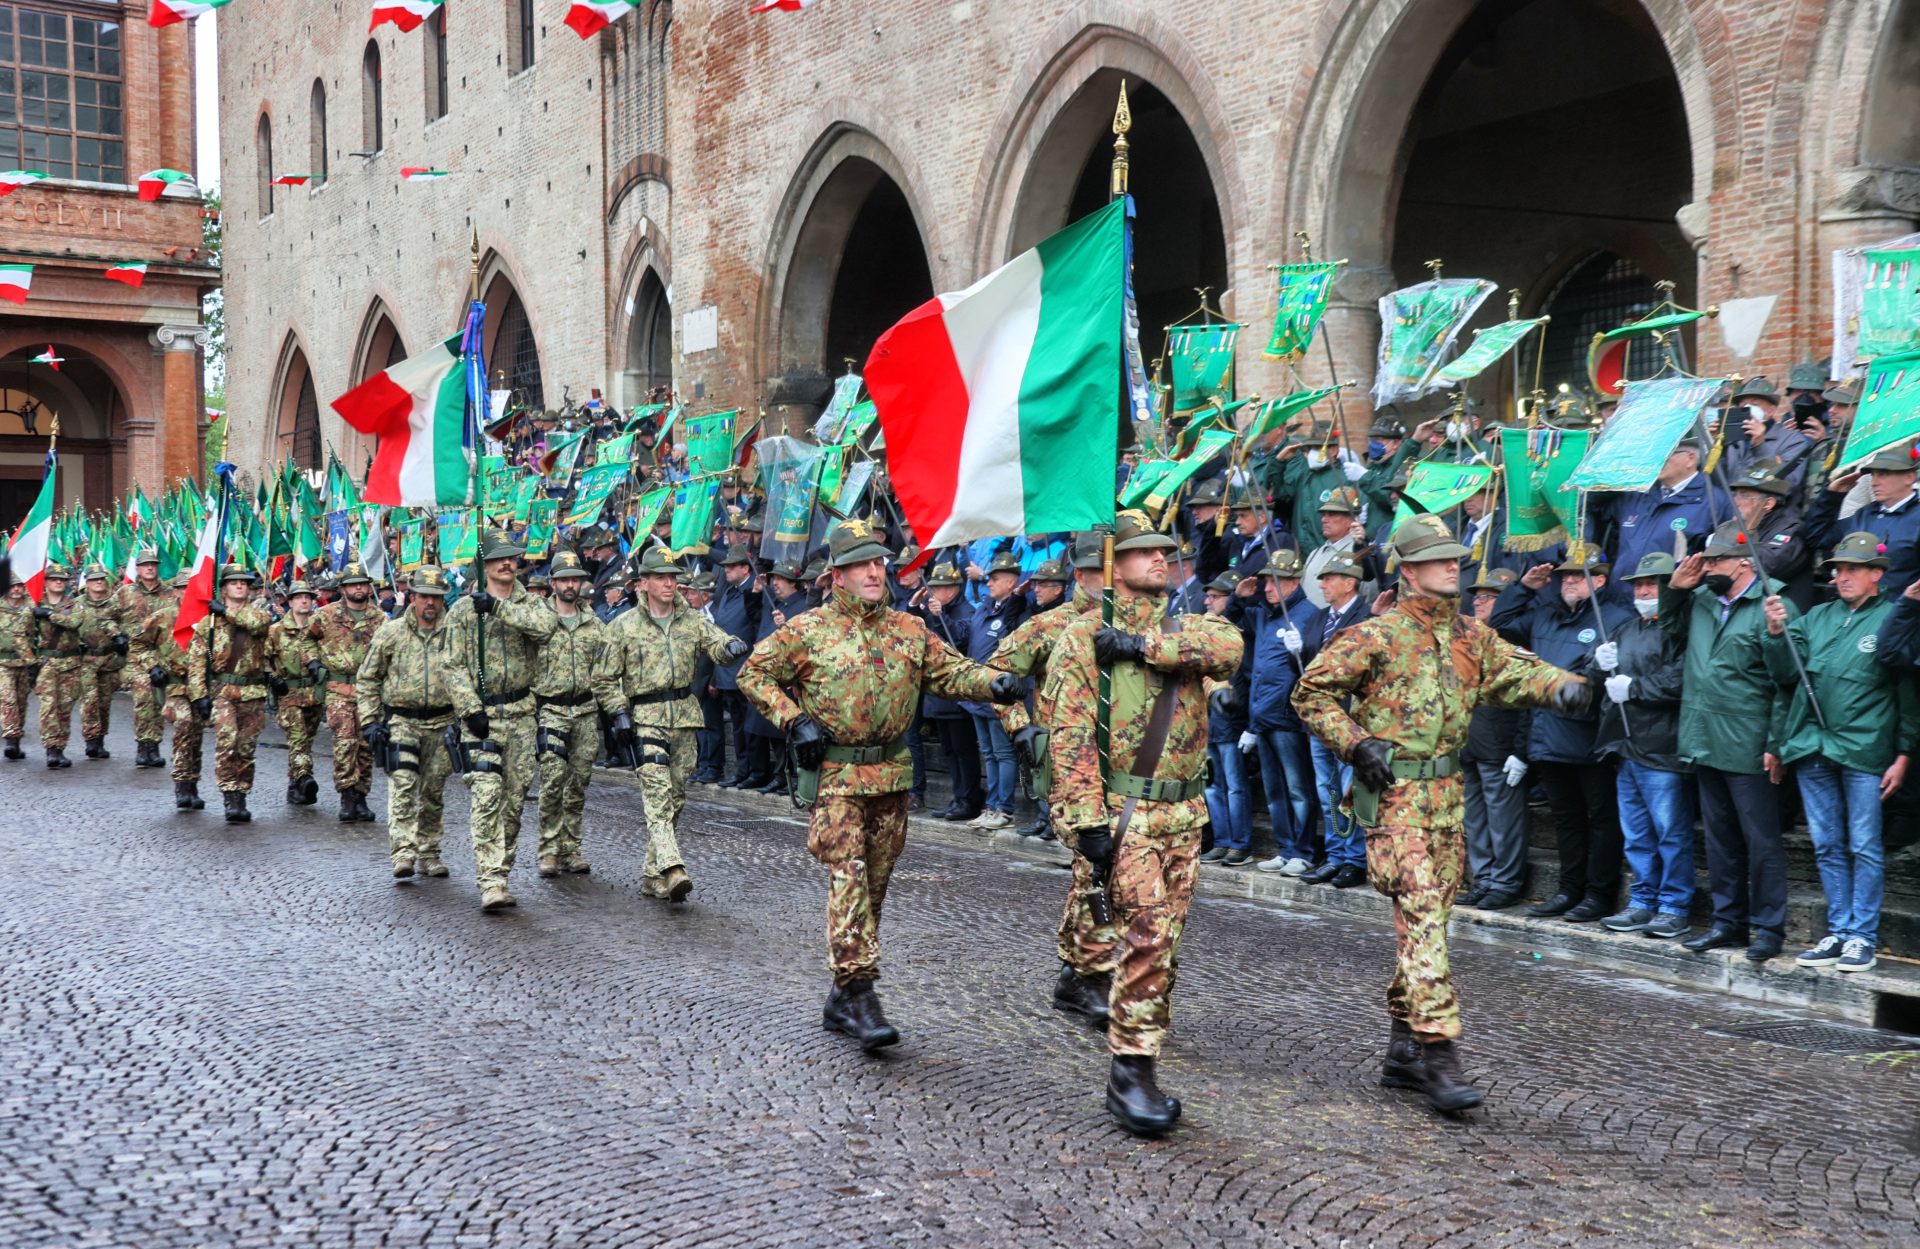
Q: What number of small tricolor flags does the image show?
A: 12